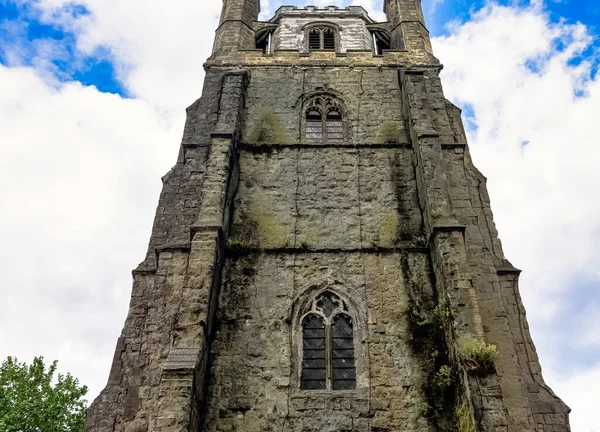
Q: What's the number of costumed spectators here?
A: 0